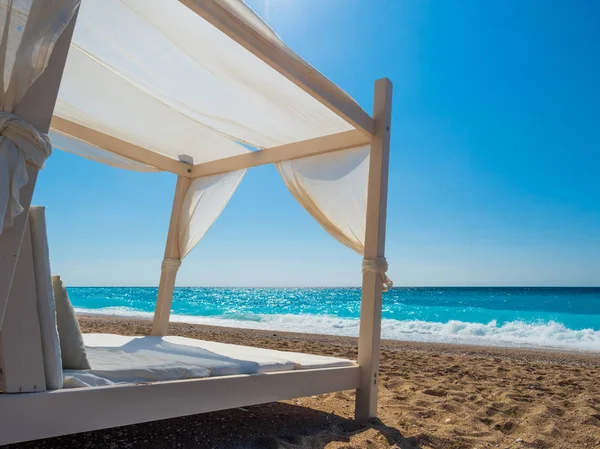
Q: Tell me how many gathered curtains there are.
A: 3